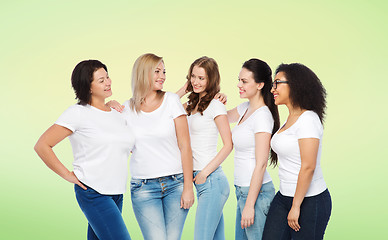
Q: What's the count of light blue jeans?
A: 3